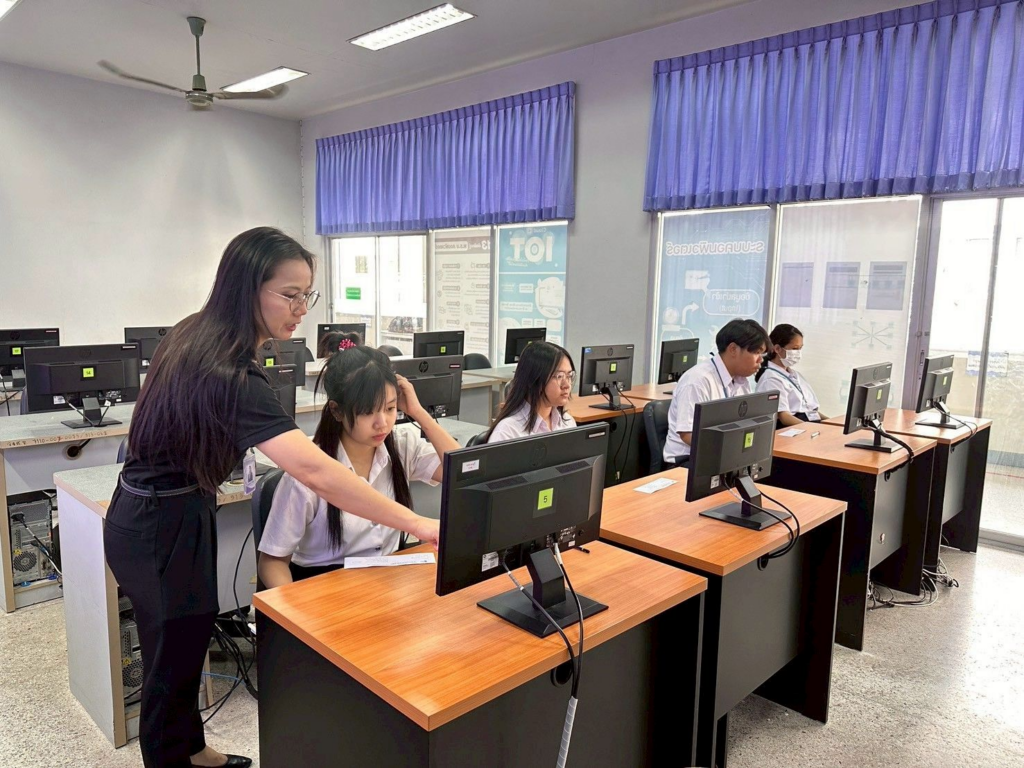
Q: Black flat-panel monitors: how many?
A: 15